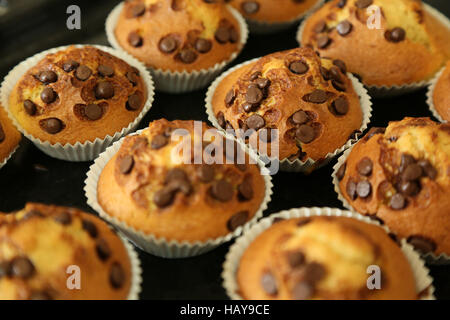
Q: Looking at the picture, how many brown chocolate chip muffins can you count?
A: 11